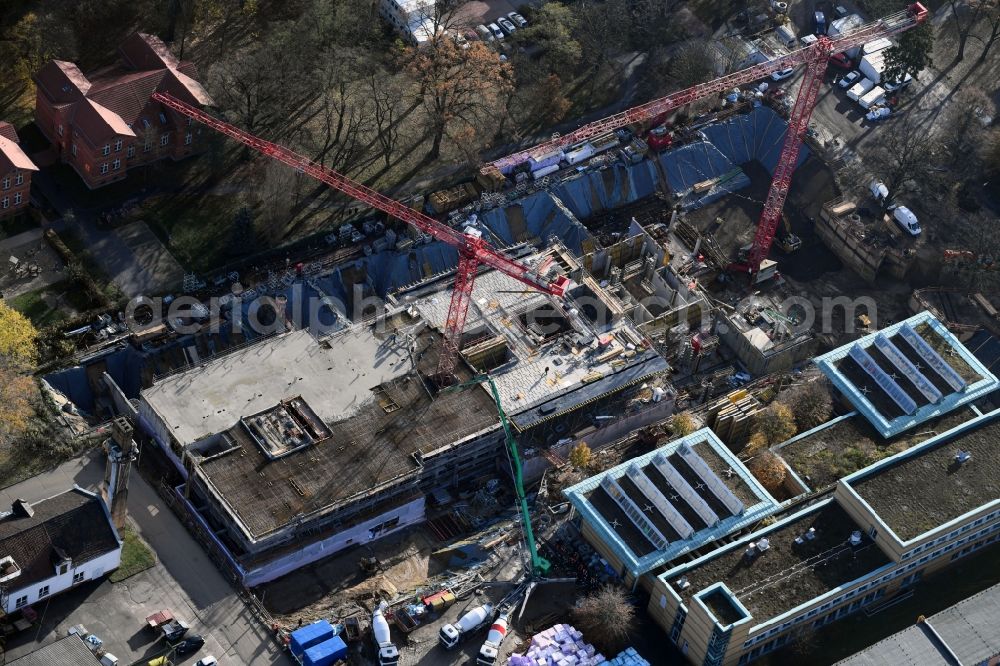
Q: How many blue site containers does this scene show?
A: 2